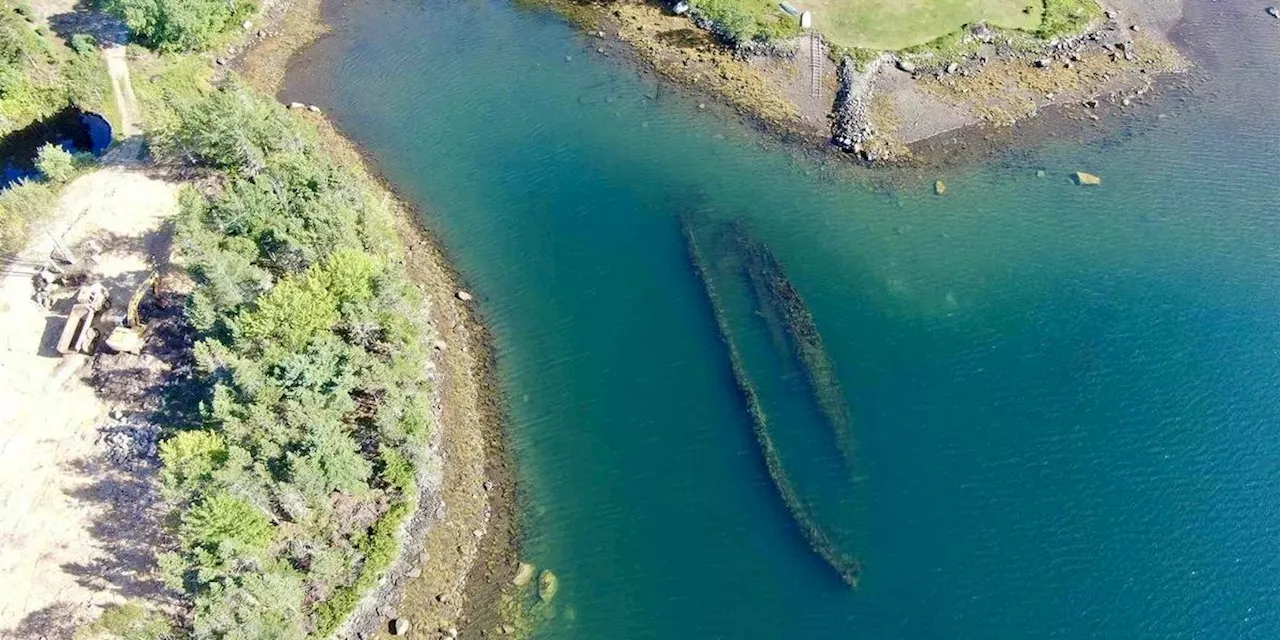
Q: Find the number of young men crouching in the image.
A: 0